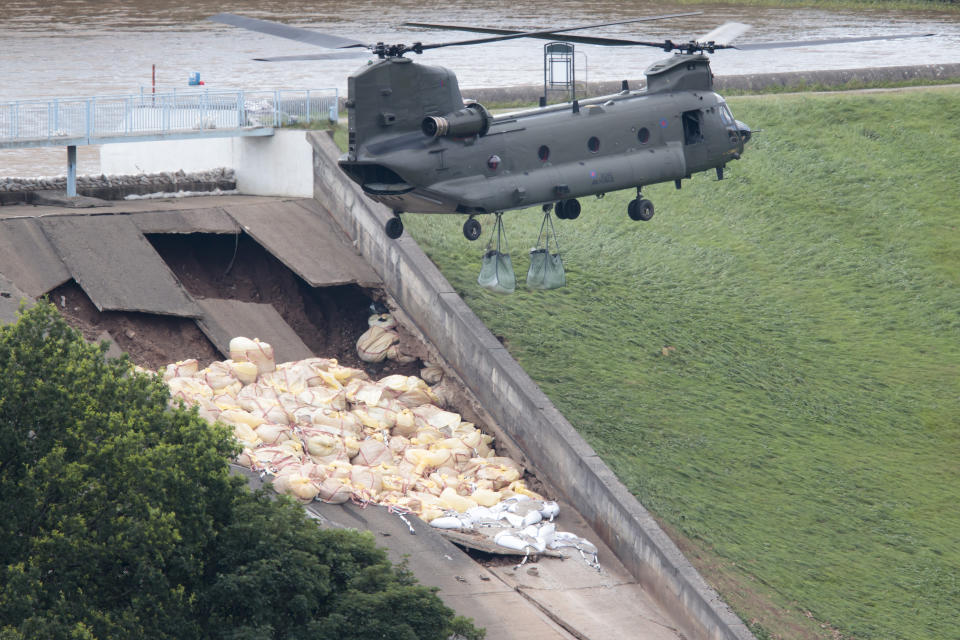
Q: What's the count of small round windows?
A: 4